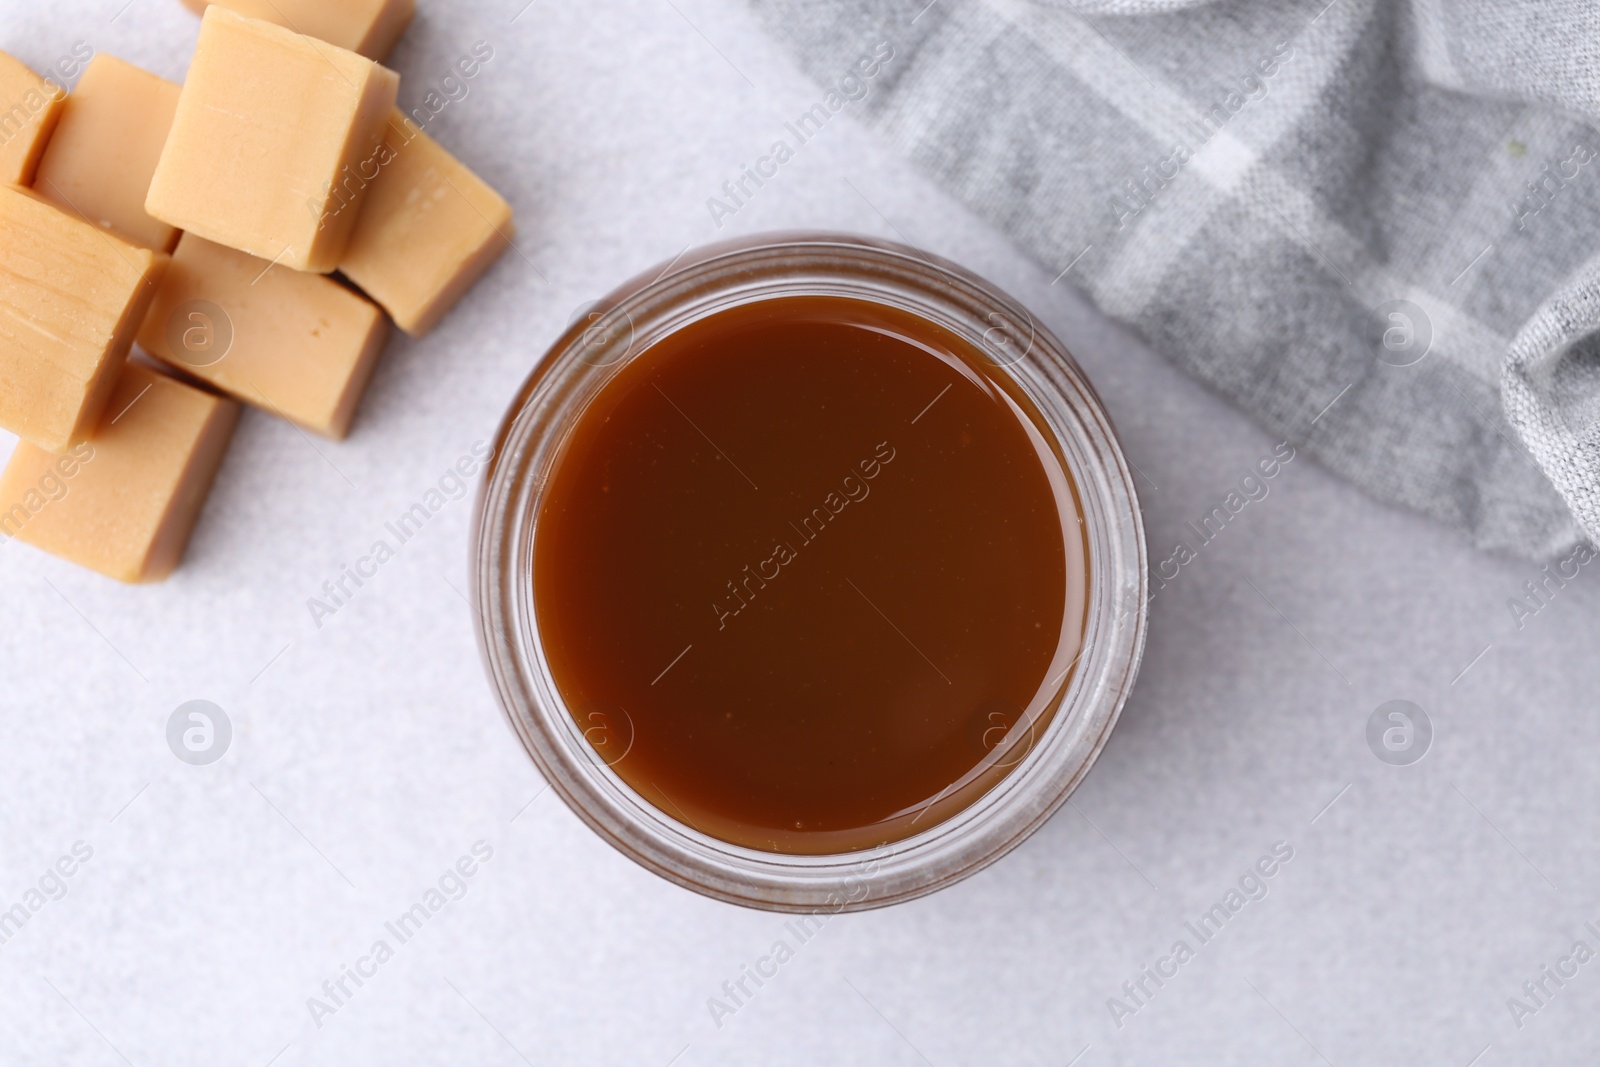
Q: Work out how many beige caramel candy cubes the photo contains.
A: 8